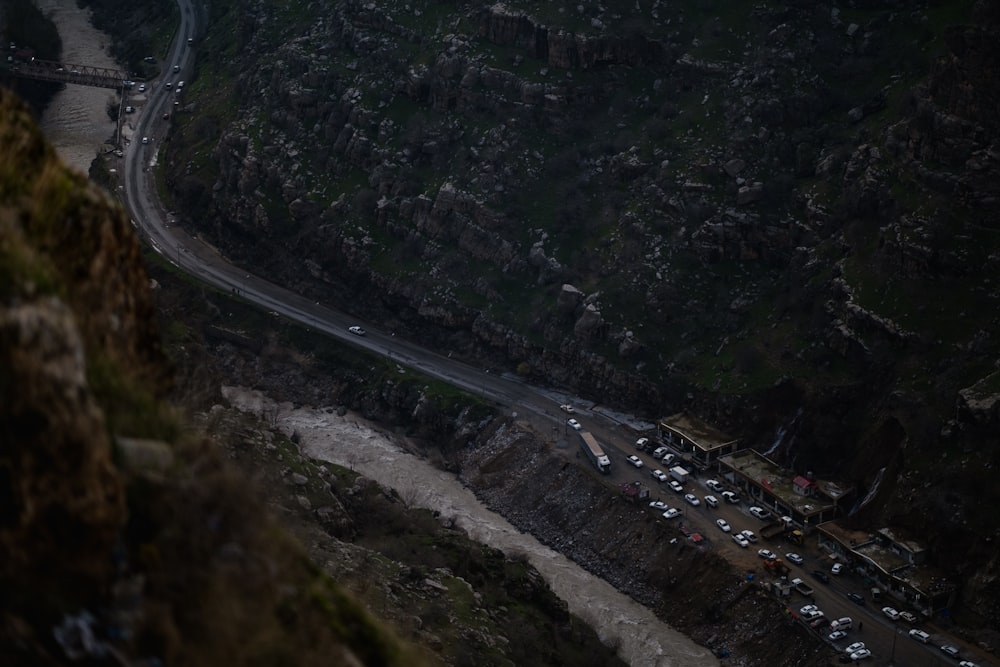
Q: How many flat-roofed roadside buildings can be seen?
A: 3